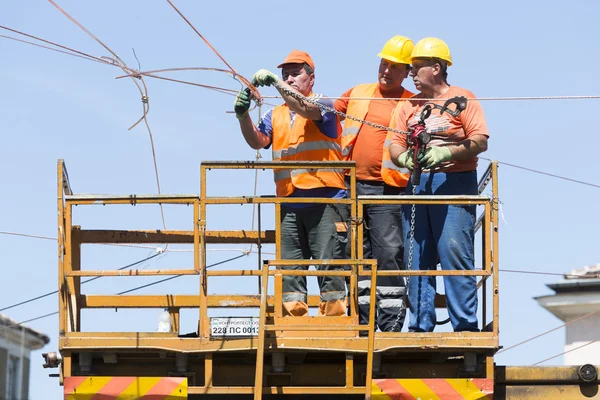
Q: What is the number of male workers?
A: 3